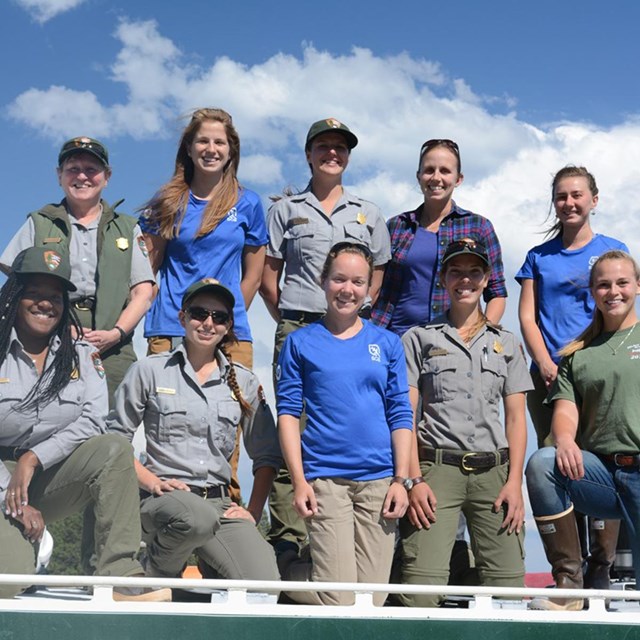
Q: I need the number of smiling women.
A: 10